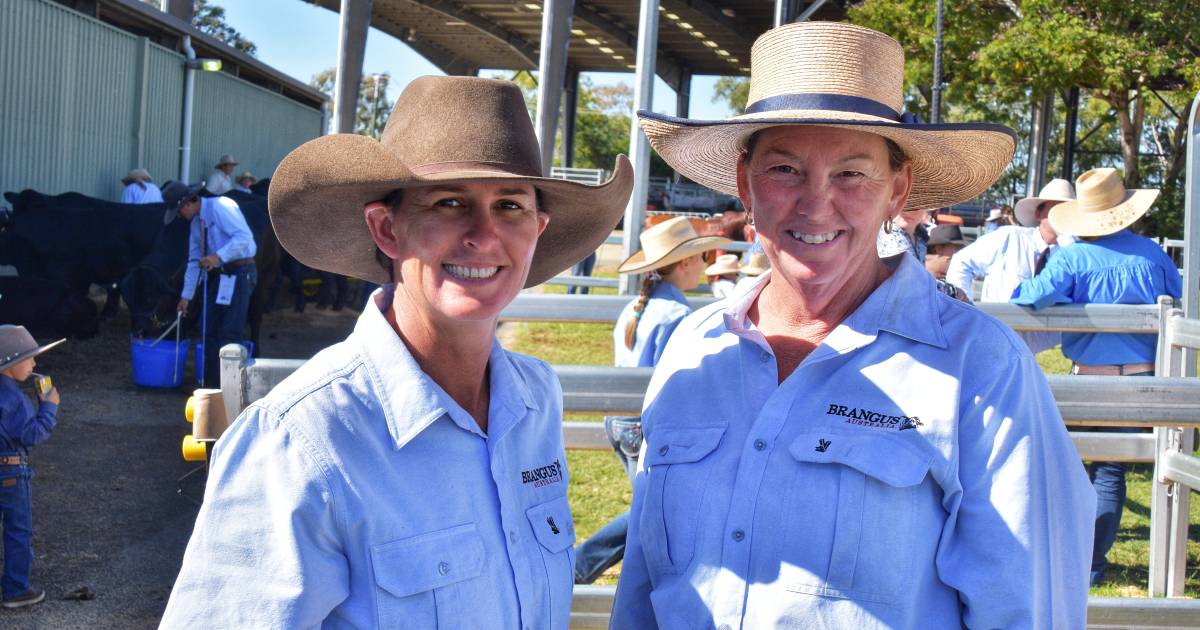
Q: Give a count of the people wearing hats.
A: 14